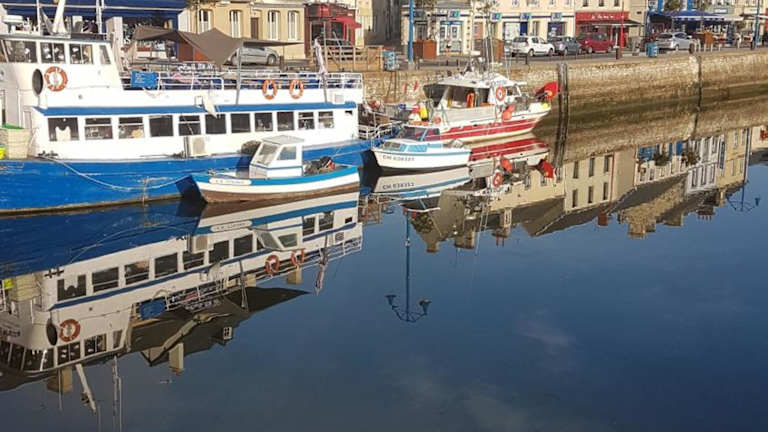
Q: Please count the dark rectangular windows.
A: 11